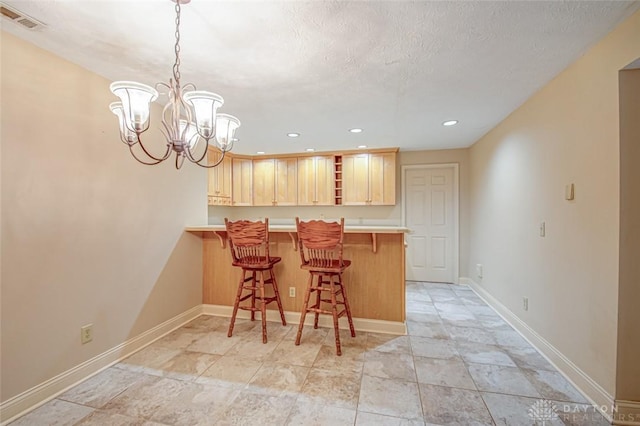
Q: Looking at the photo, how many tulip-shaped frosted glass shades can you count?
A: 5